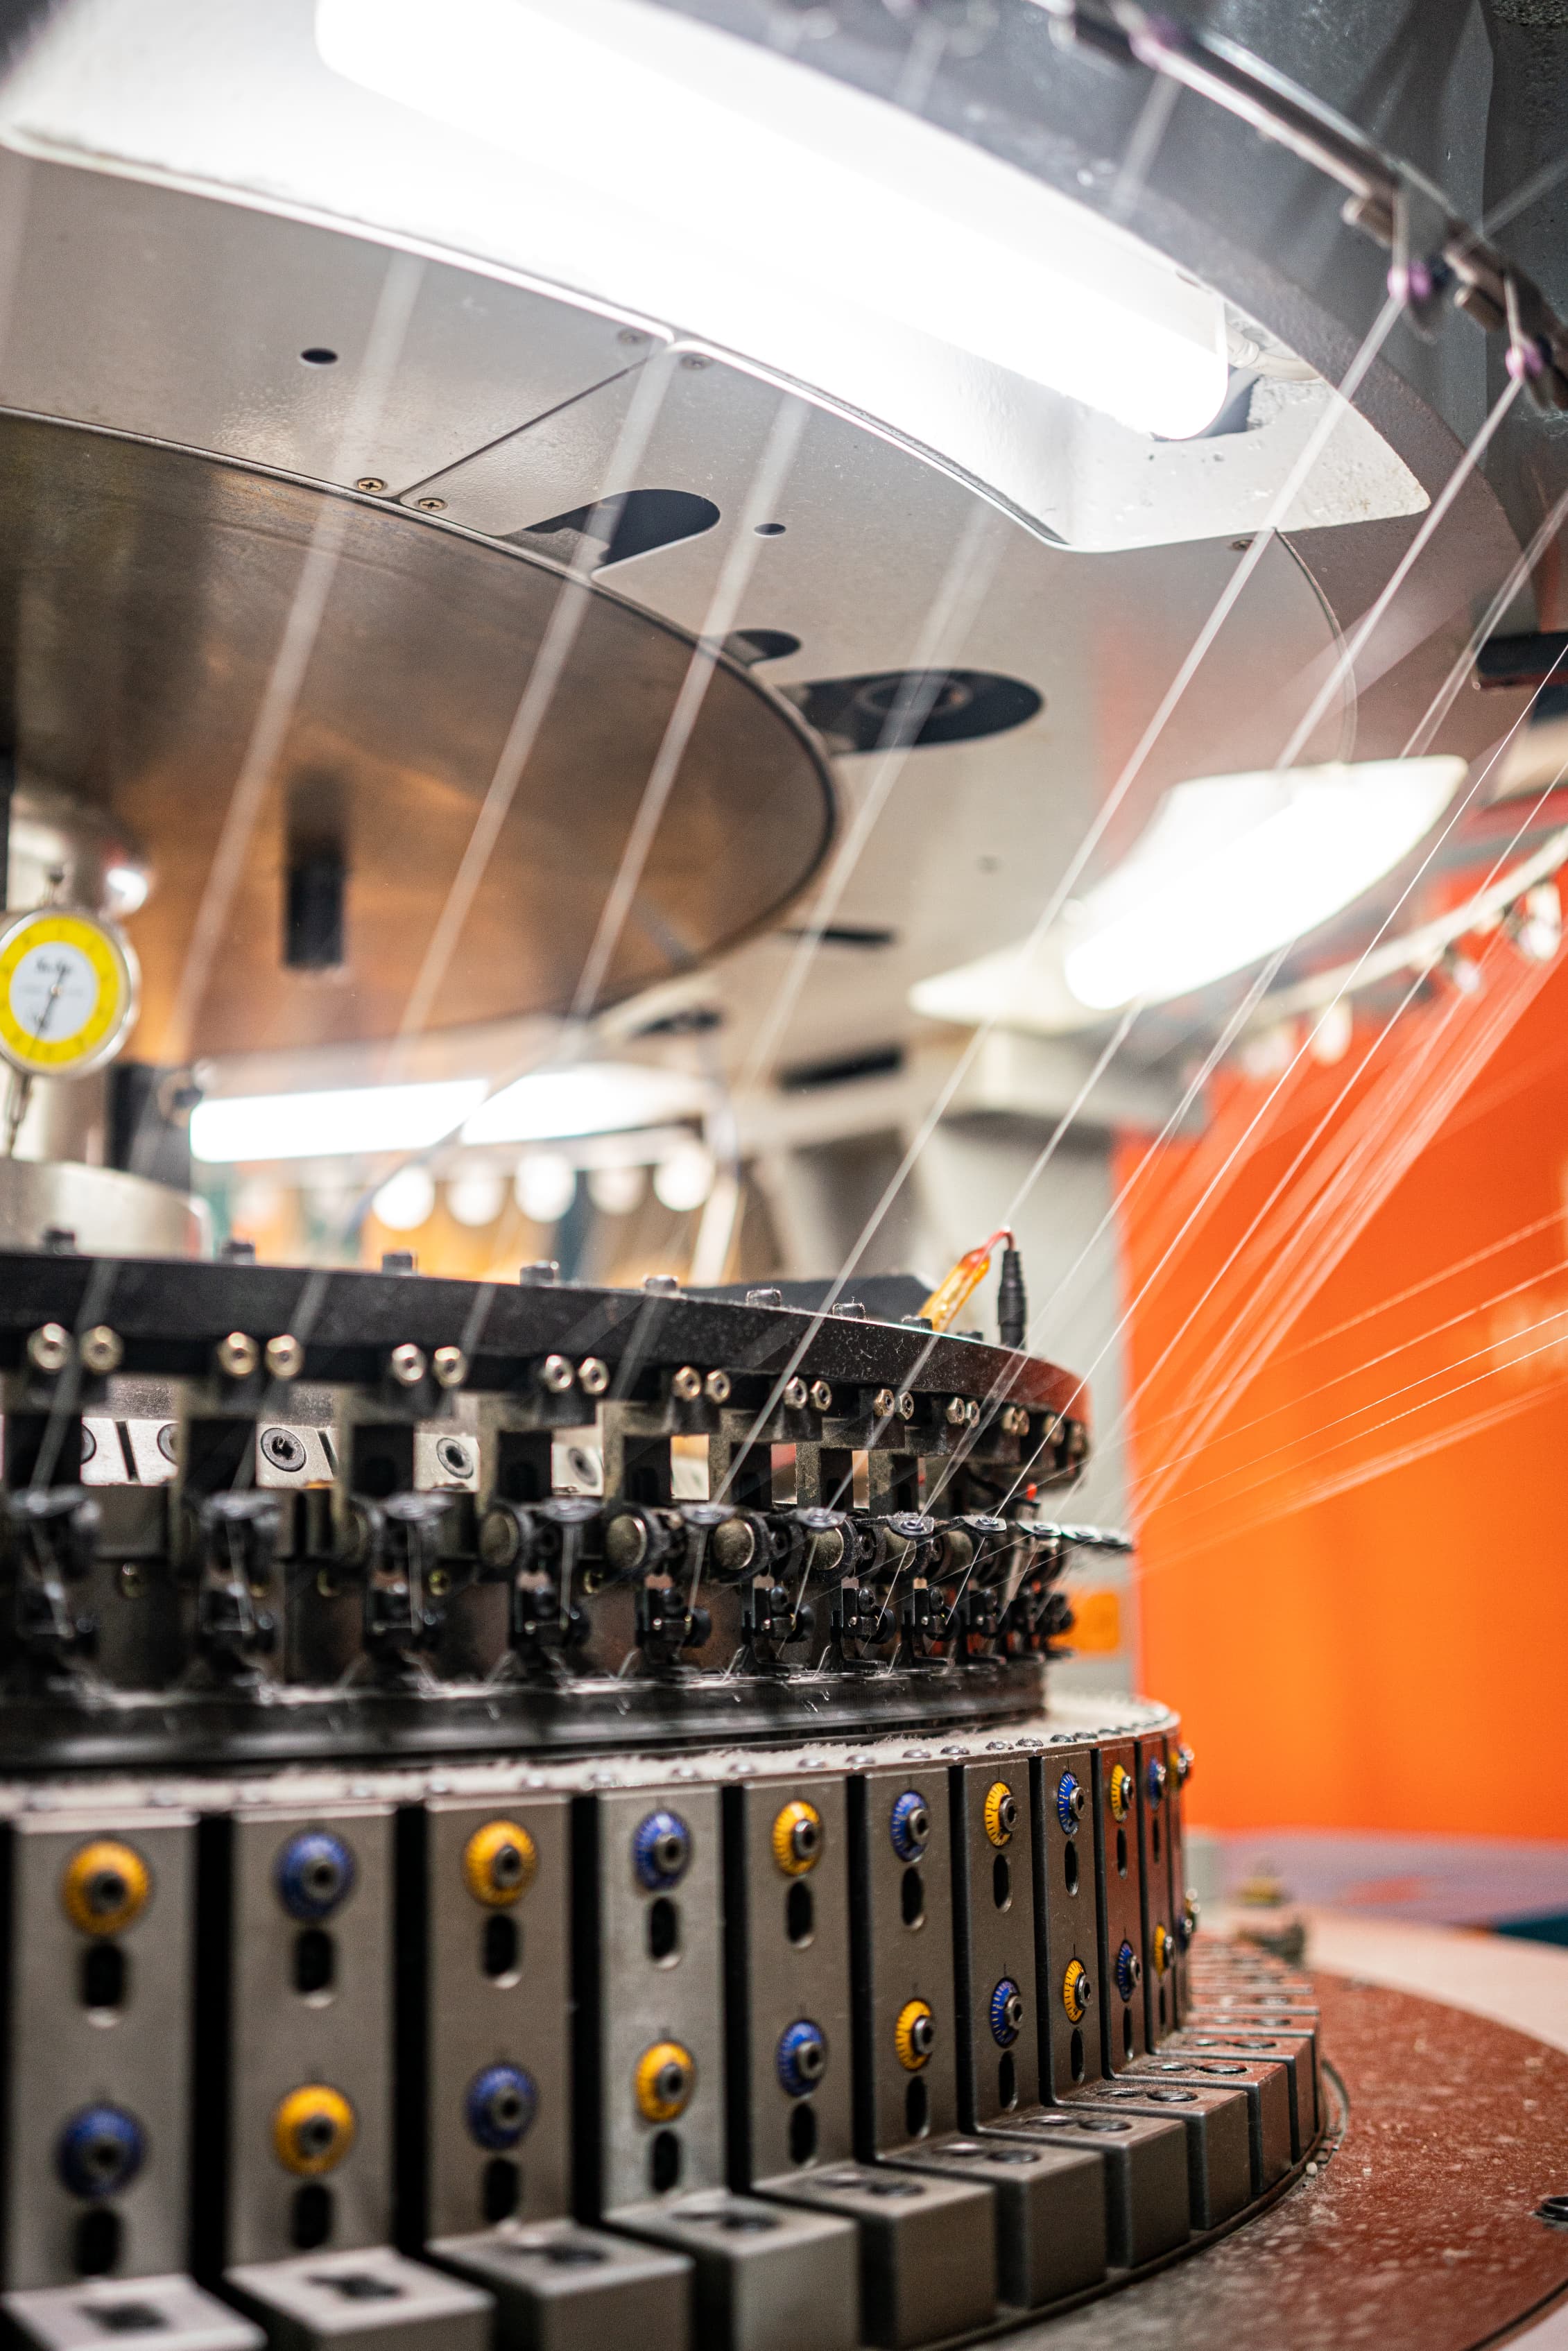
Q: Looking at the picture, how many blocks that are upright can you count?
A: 11